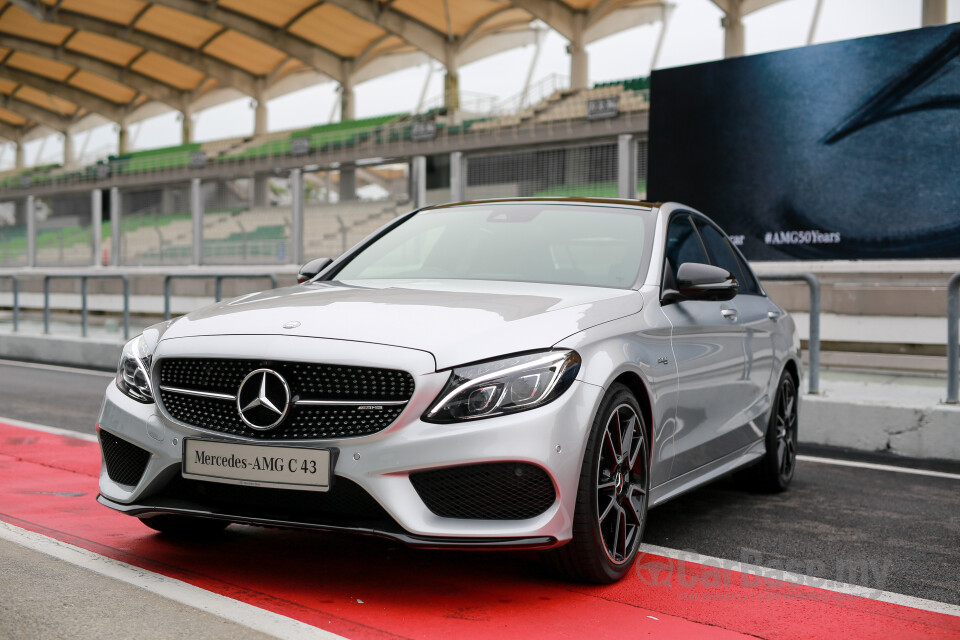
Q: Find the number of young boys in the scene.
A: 0